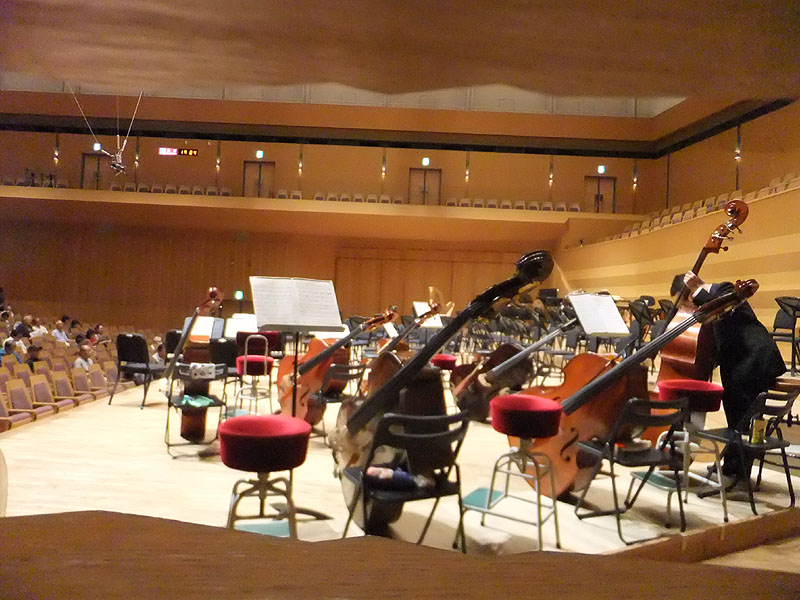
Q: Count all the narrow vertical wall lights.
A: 9